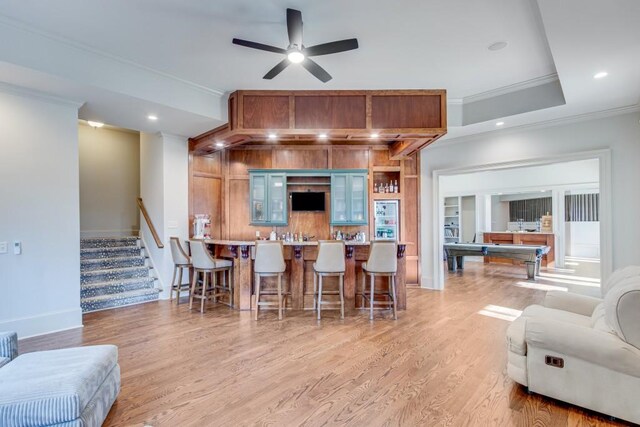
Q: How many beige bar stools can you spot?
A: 5